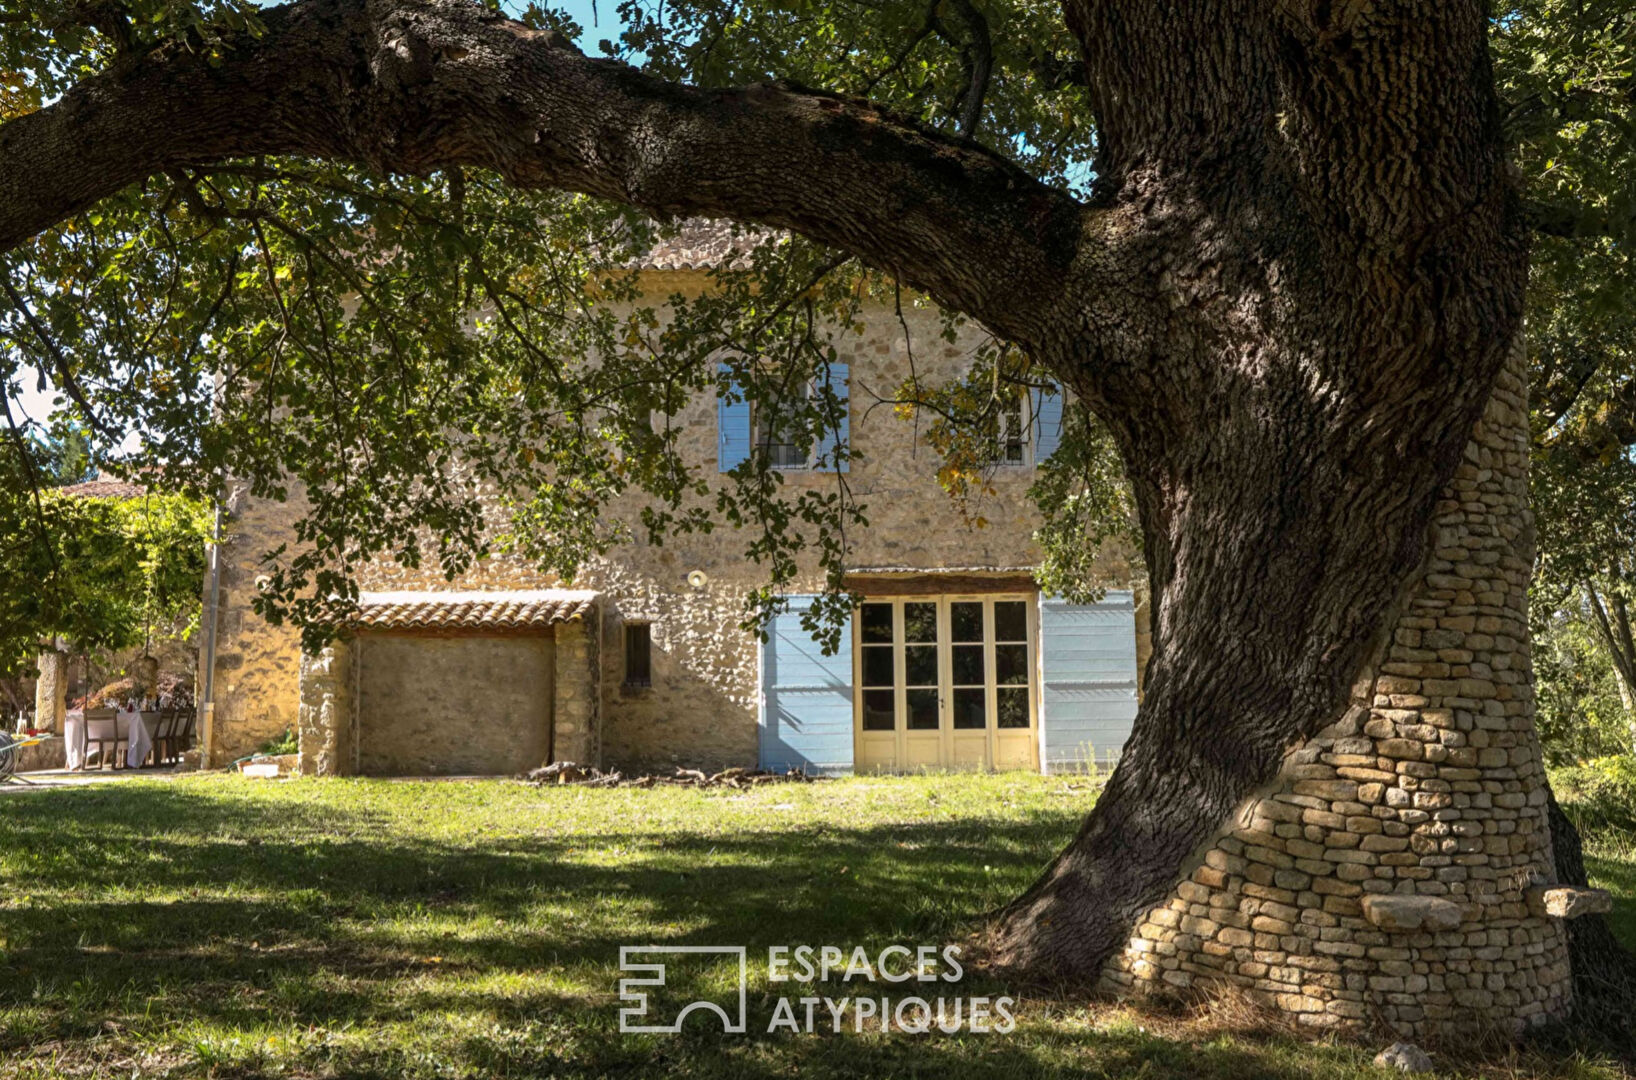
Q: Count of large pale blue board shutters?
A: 2